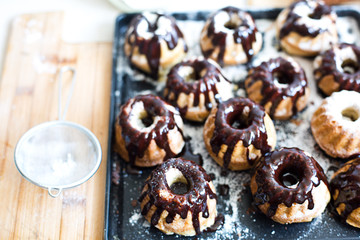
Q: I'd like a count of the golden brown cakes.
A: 12